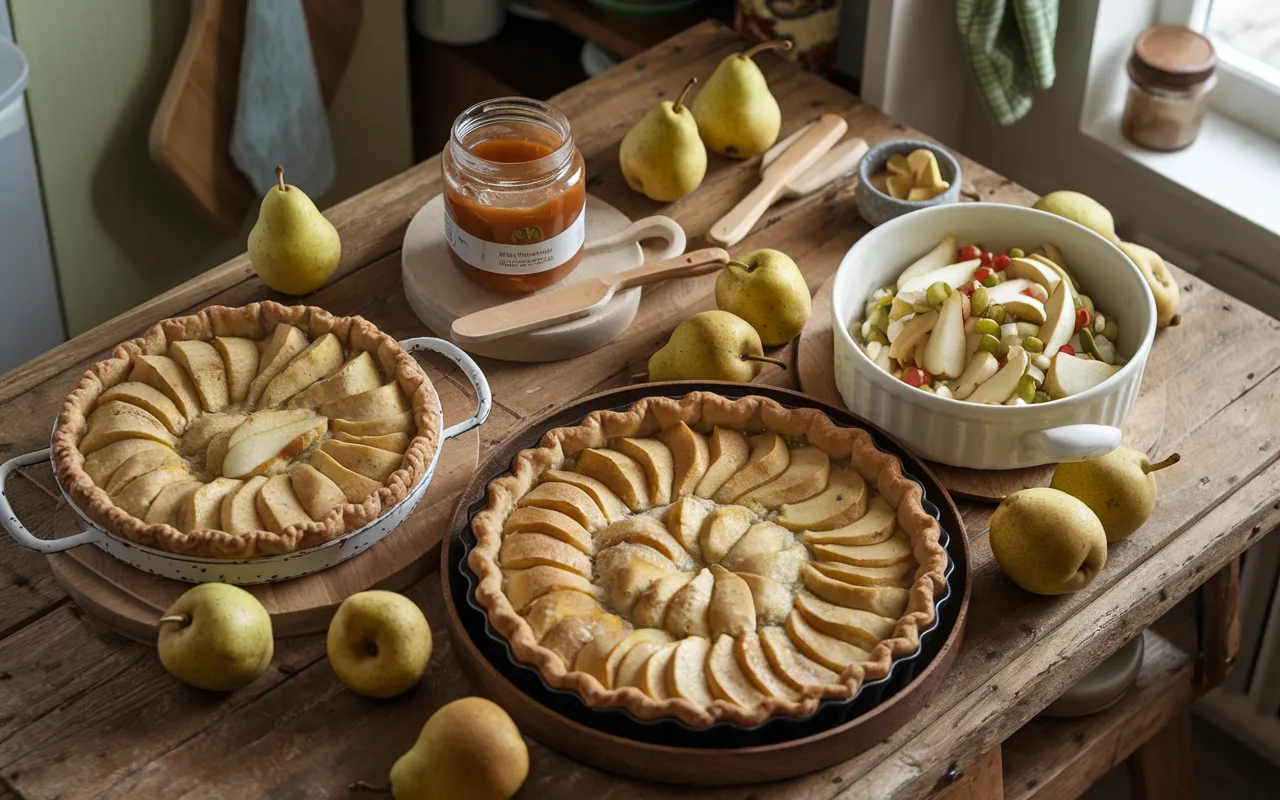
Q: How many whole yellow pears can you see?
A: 12